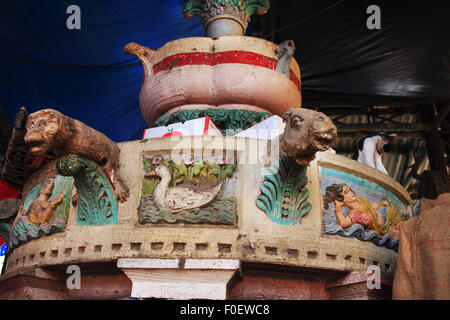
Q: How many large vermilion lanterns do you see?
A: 0